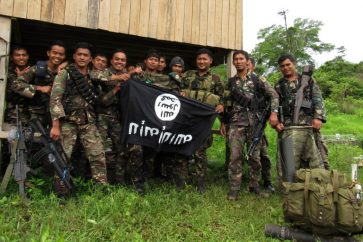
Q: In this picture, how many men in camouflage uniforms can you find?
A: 12